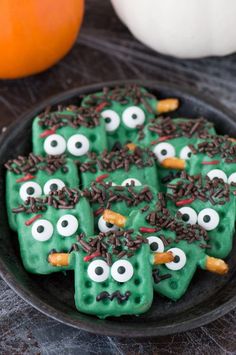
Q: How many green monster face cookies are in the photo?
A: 11